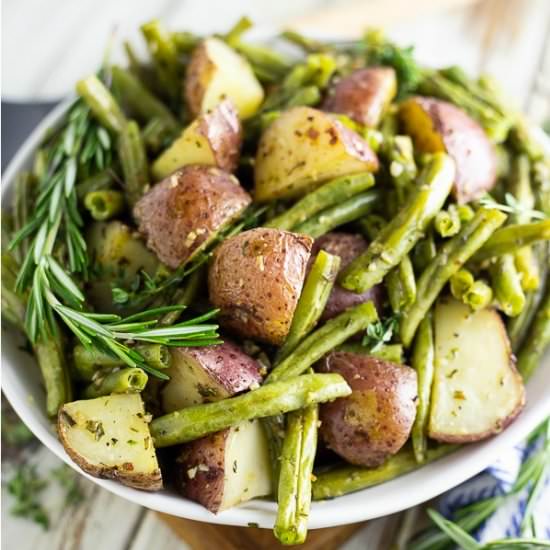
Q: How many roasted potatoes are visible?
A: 14